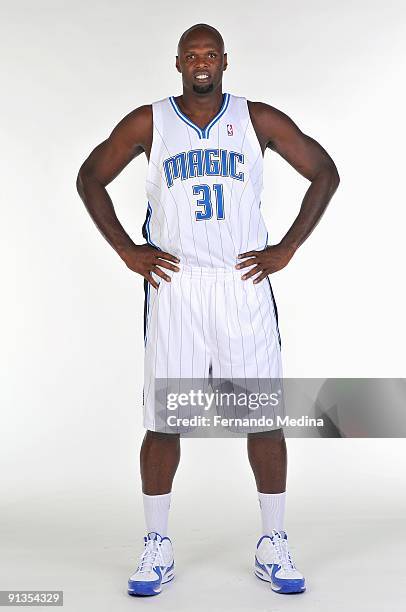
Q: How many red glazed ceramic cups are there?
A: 0